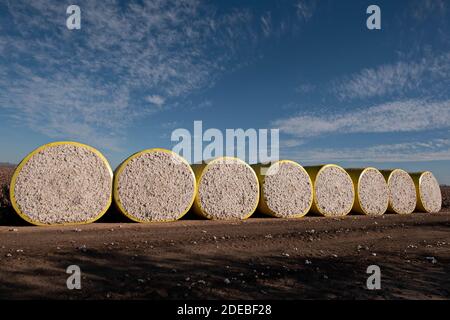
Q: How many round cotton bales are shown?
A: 8